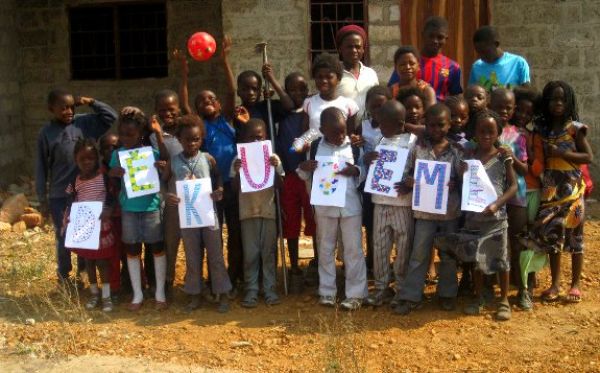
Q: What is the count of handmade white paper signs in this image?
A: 8